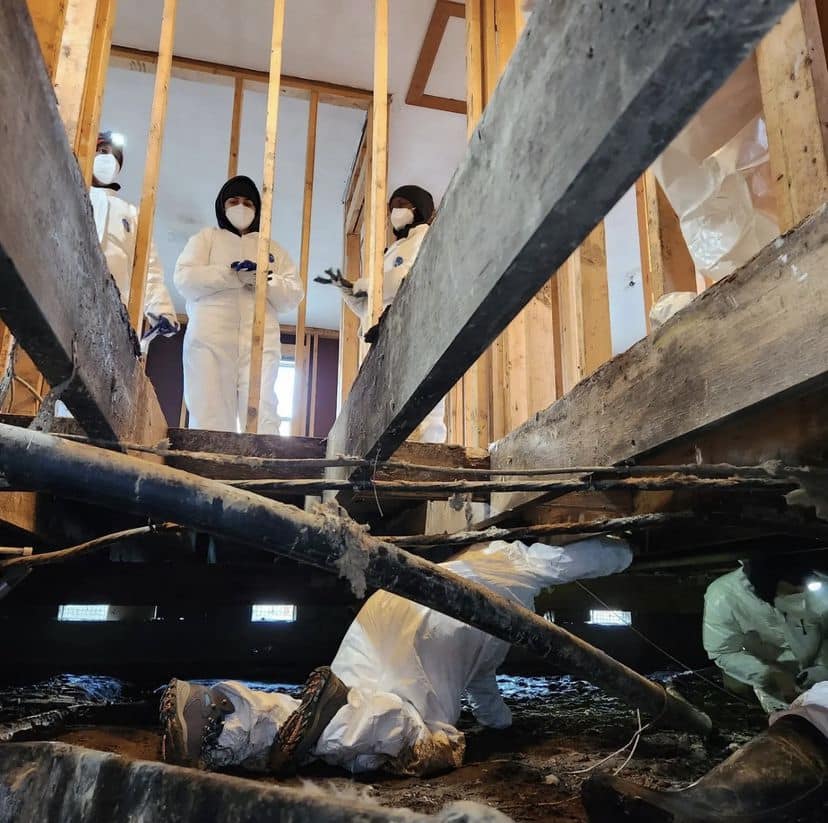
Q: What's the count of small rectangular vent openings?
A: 3